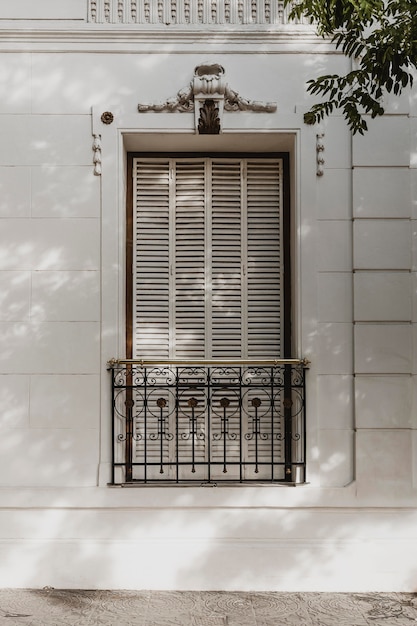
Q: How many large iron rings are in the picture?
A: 6